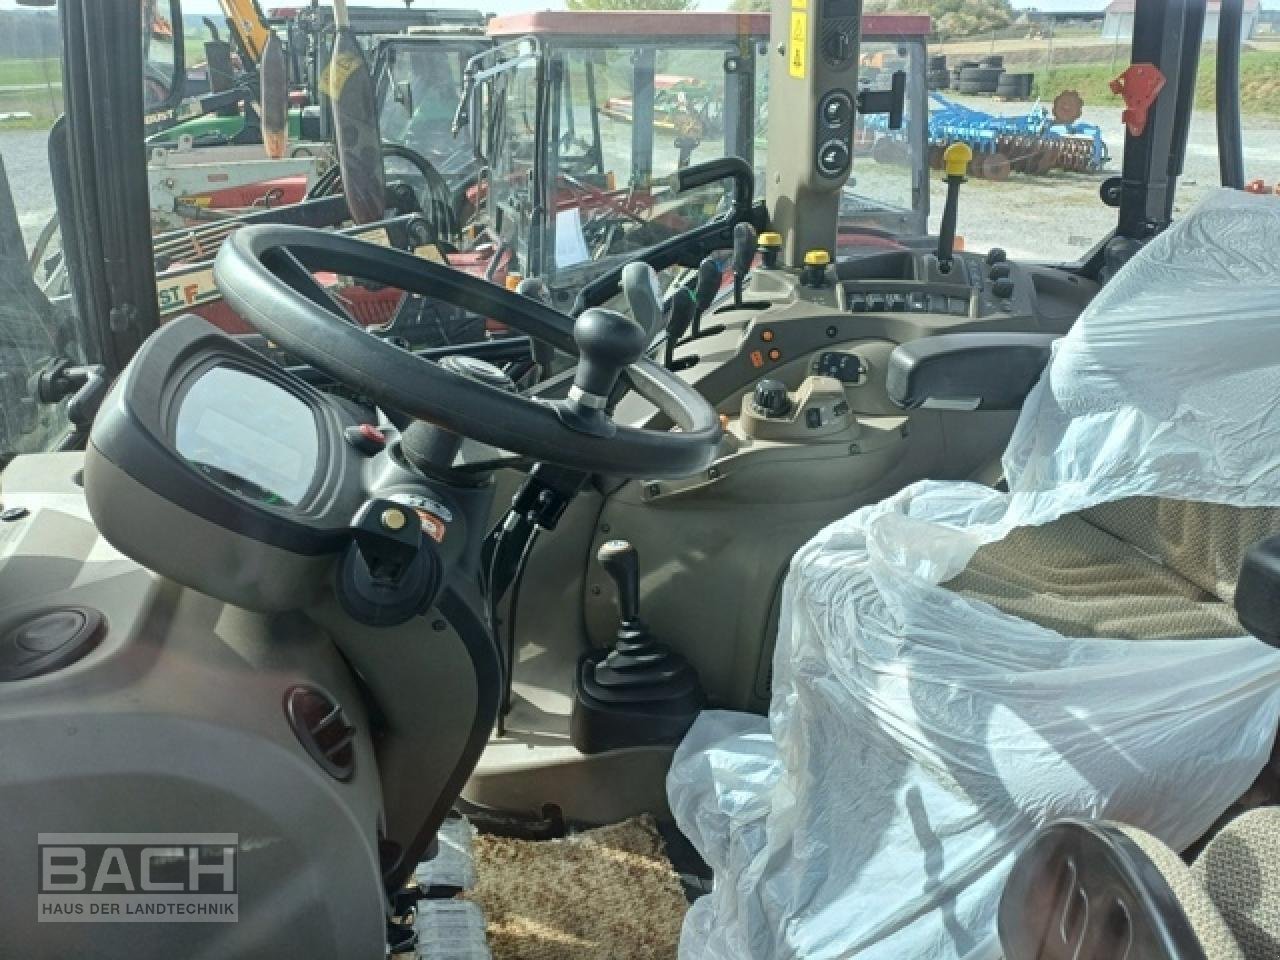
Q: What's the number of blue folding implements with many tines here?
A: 1